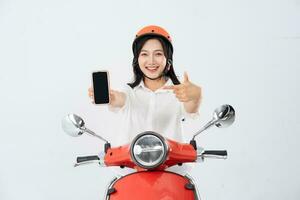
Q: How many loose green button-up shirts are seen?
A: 0